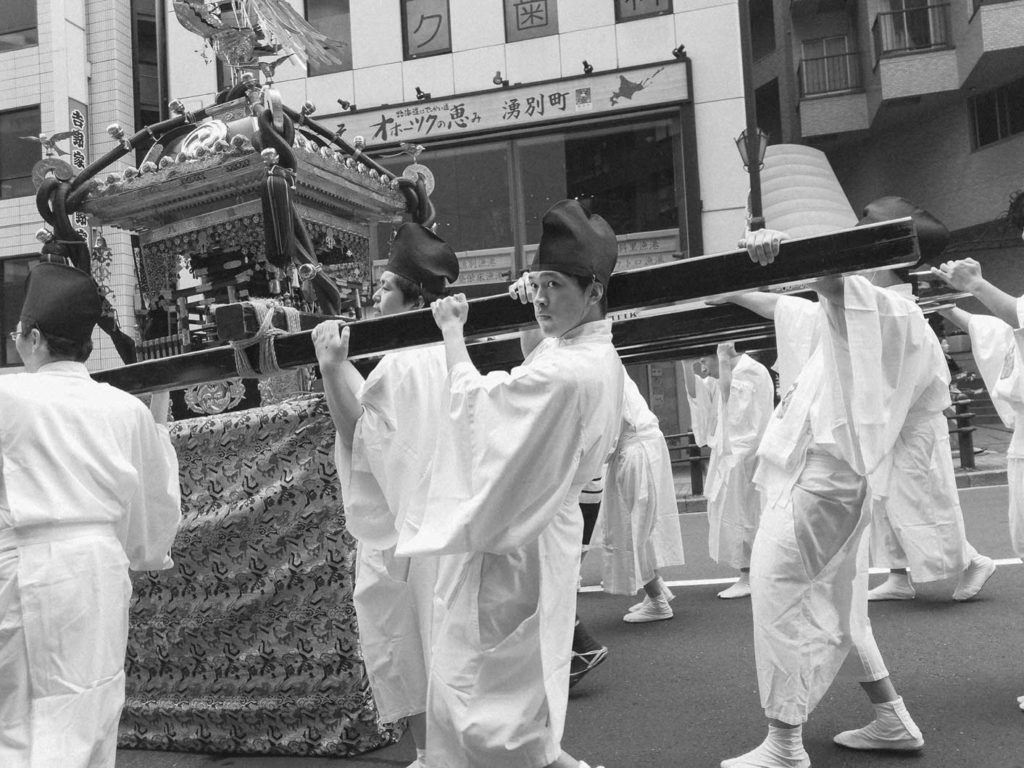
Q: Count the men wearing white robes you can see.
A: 8